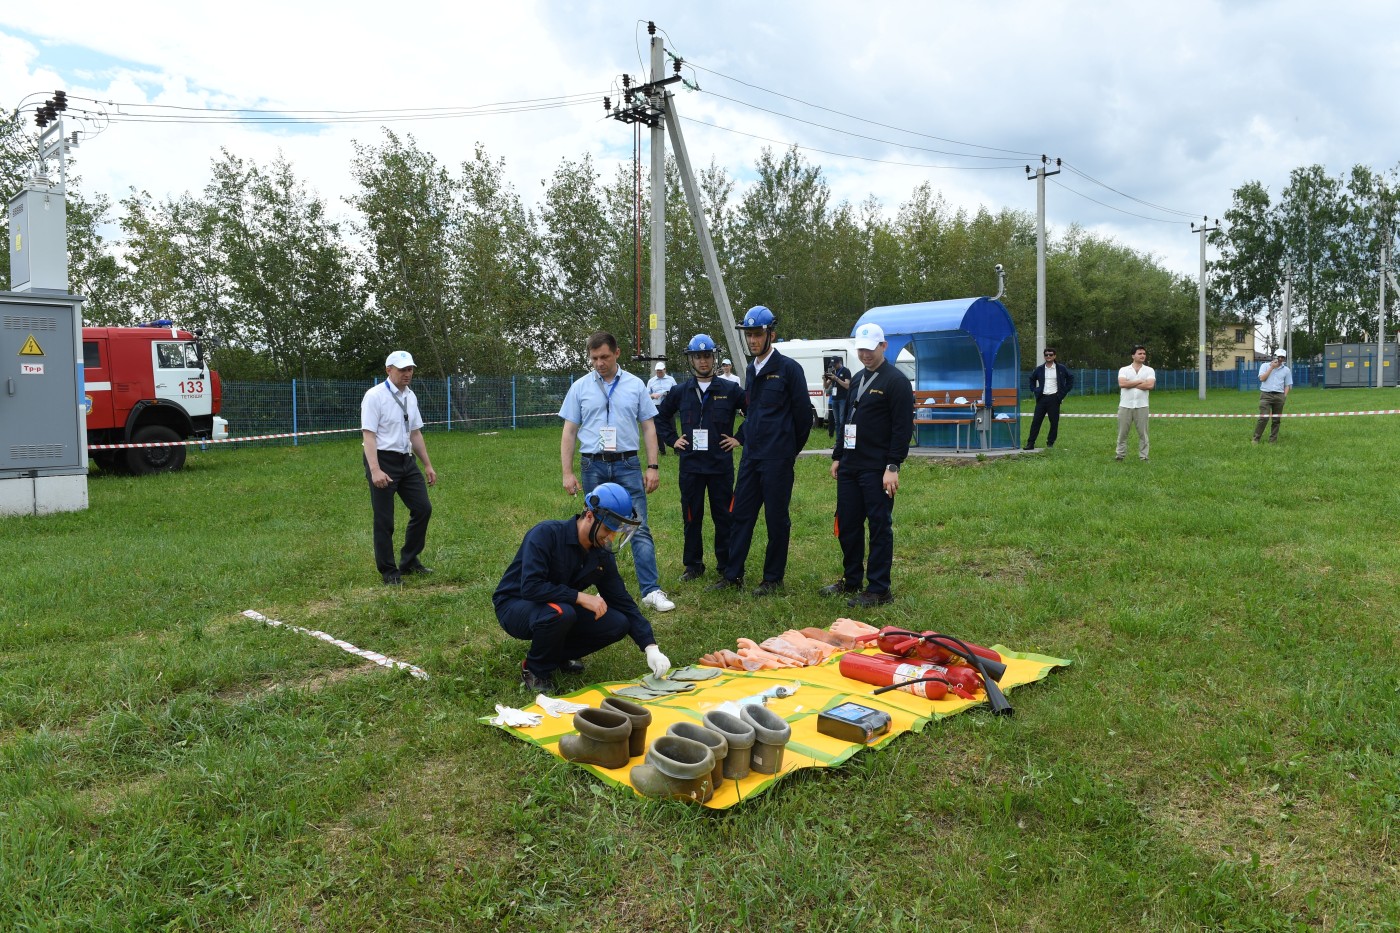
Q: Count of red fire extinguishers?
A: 4